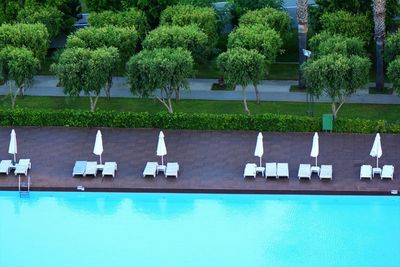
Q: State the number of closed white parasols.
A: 6